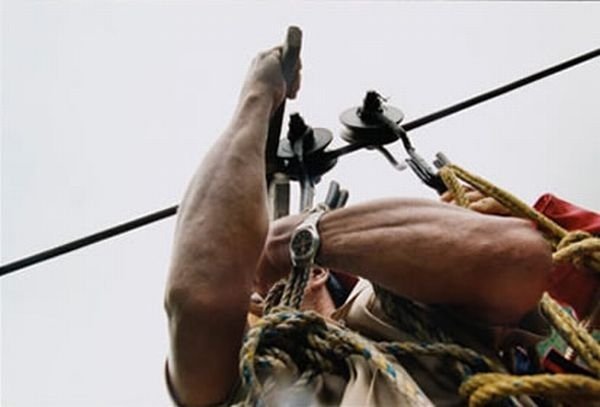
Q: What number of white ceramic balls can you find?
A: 0